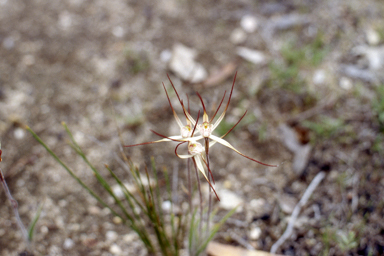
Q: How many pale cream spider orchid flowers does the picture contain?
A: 3